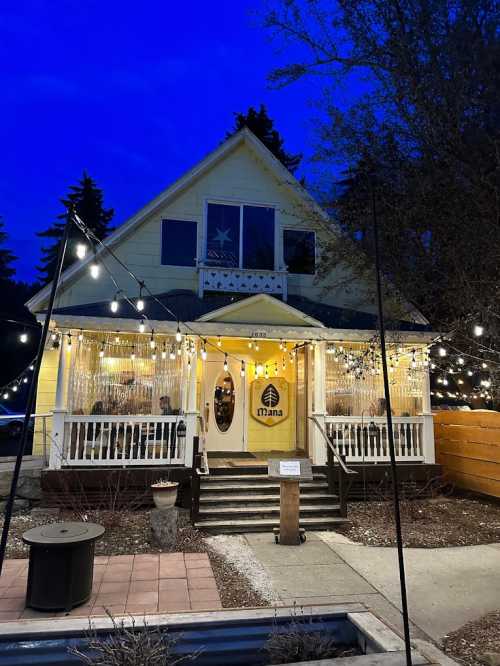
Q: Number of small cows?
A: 0